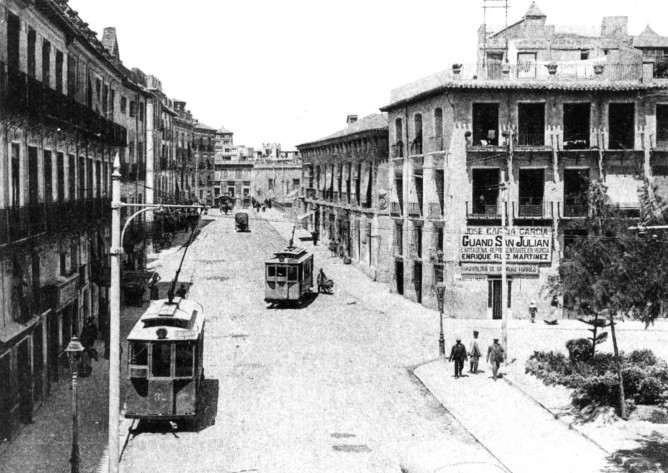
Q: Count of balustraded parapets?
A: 1